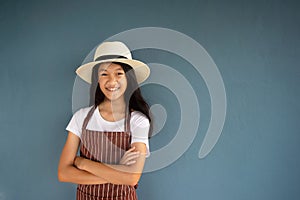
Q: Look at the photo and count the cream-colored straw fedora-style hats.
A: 1